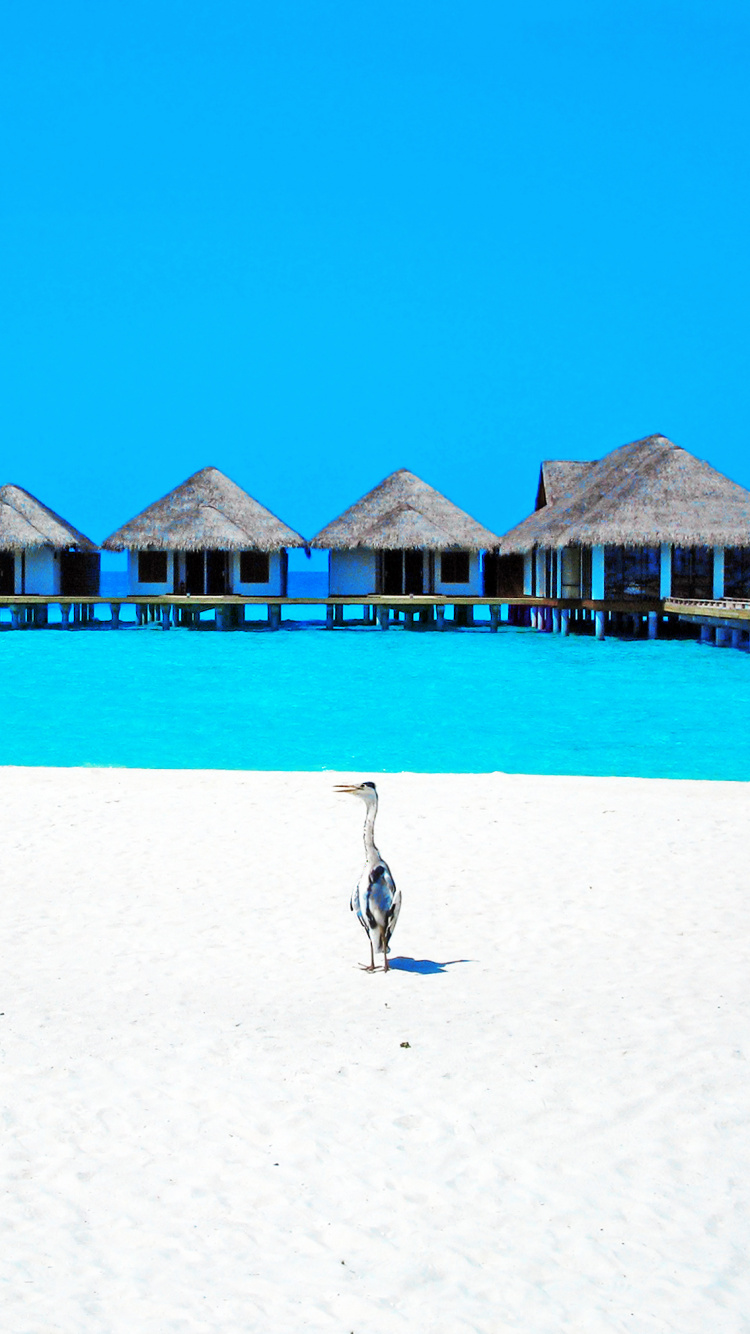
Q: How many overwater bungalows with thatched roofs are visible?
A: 4